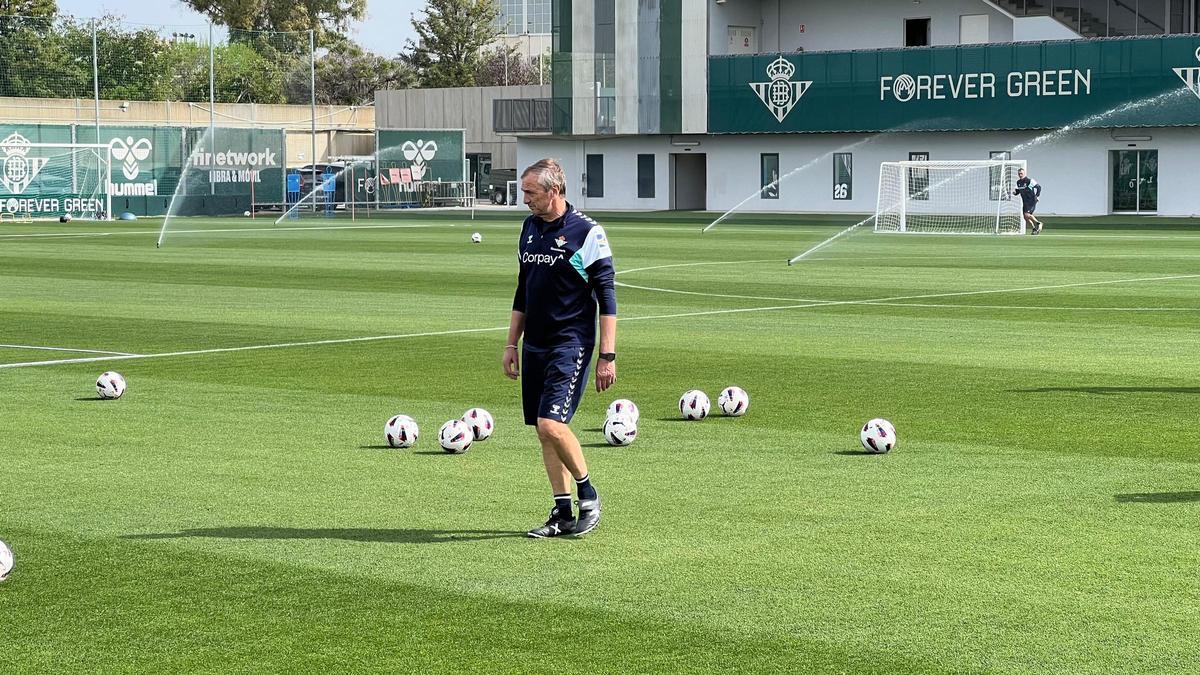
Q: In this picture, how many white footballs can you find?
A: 11